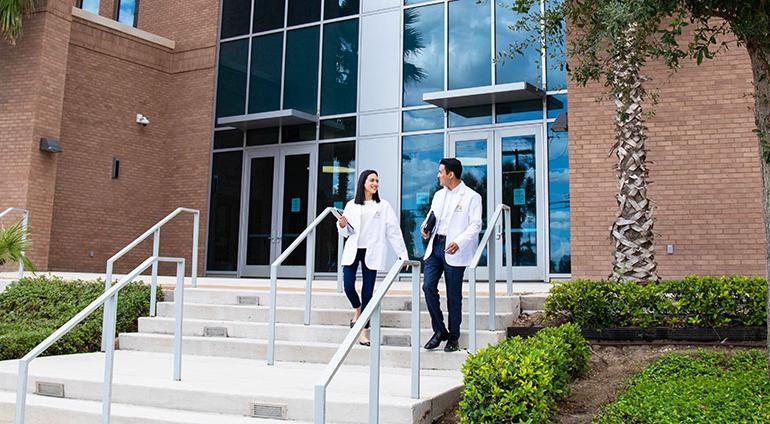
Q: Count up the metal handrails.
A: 6